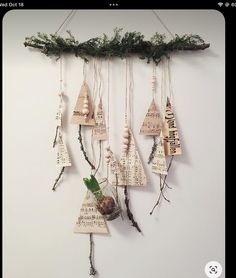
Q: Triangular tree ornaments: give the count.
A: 10